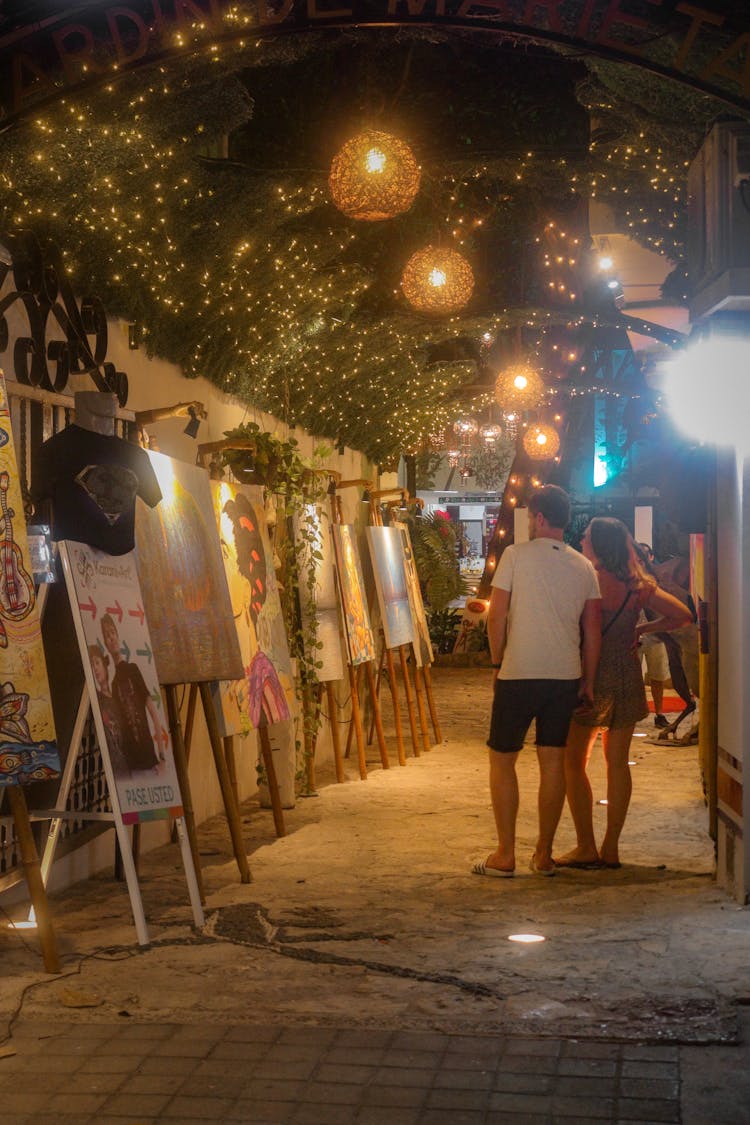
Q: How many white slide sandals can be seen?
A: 2